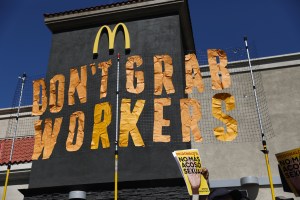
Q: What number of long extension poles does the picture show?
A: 3